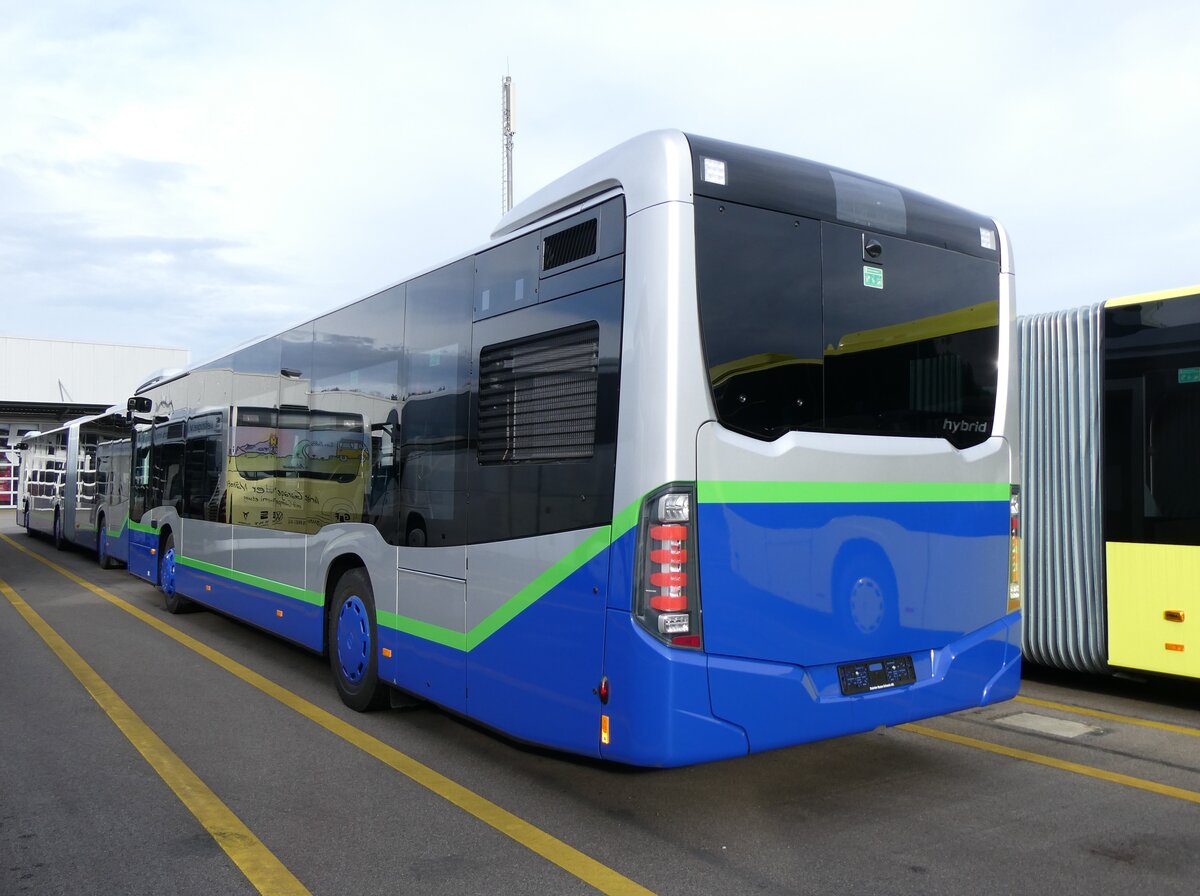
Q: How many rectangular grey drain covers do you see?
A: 1